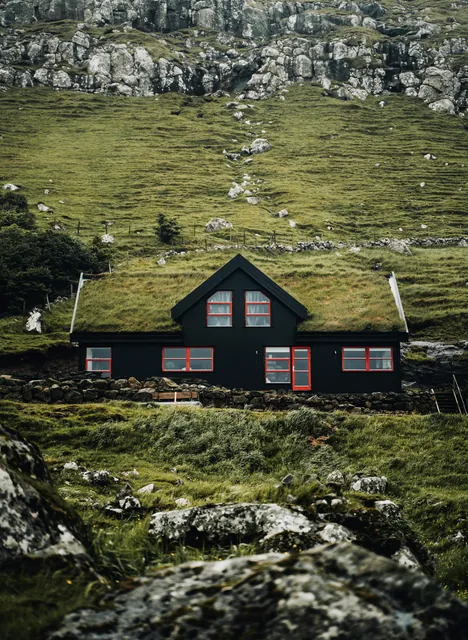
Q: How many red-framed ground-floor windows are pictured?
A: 4